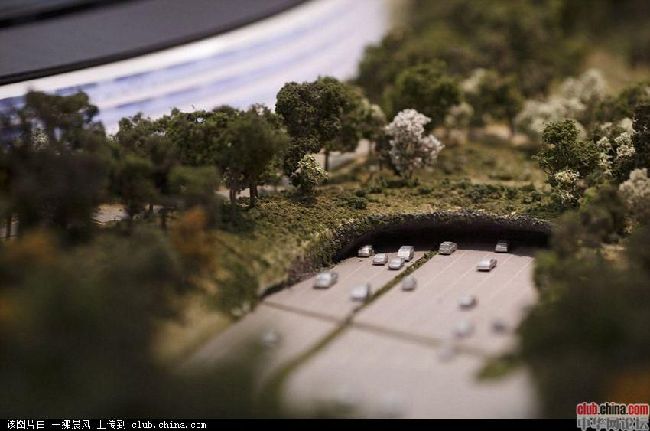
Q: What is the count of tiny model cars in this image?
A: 15